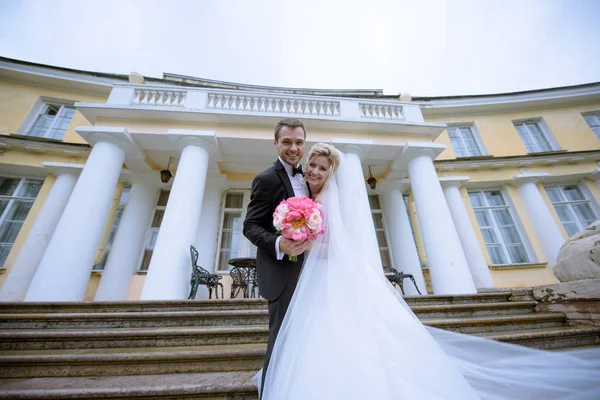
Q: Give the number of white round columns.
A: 10